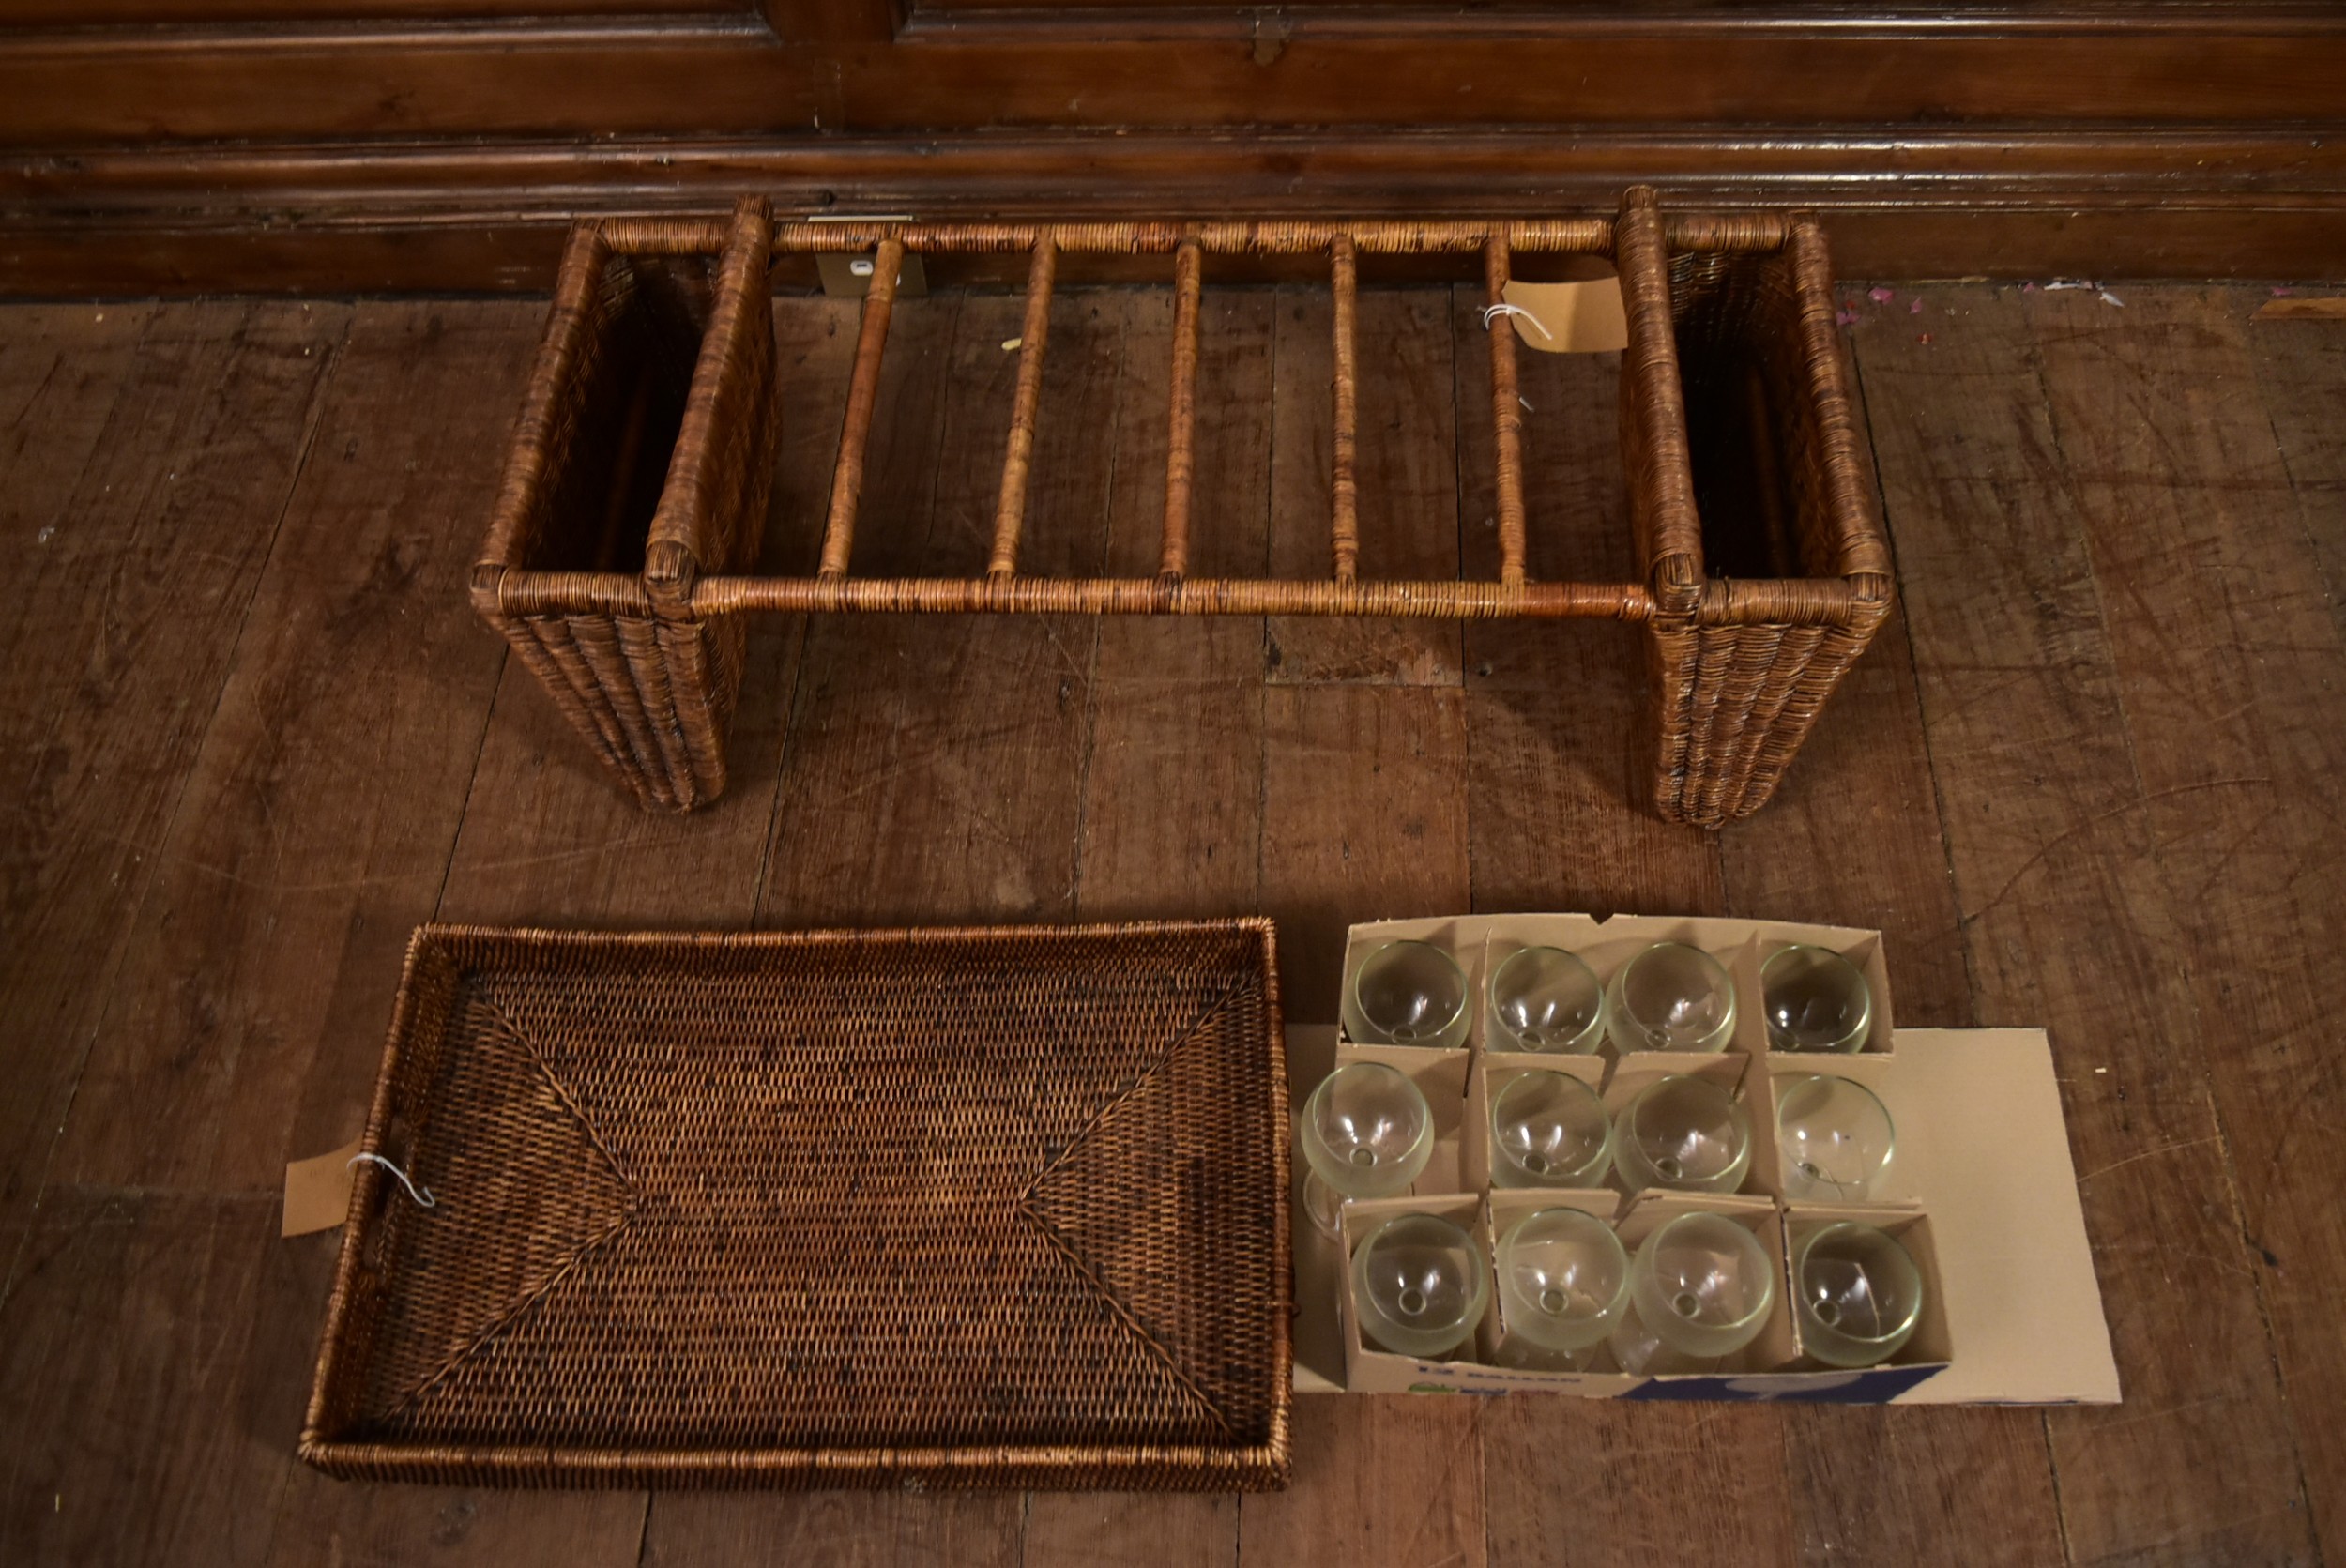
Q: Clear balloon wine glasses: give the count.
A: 12